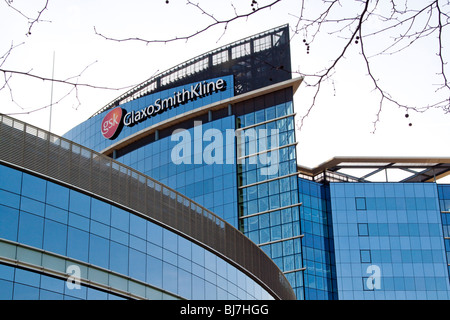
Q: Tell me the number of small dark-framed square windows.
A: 4